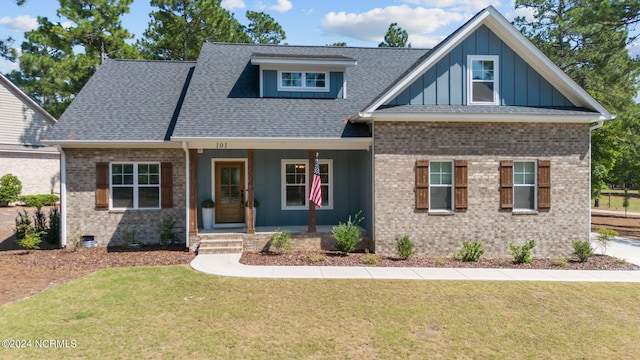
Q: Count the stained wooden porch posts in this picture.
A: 3